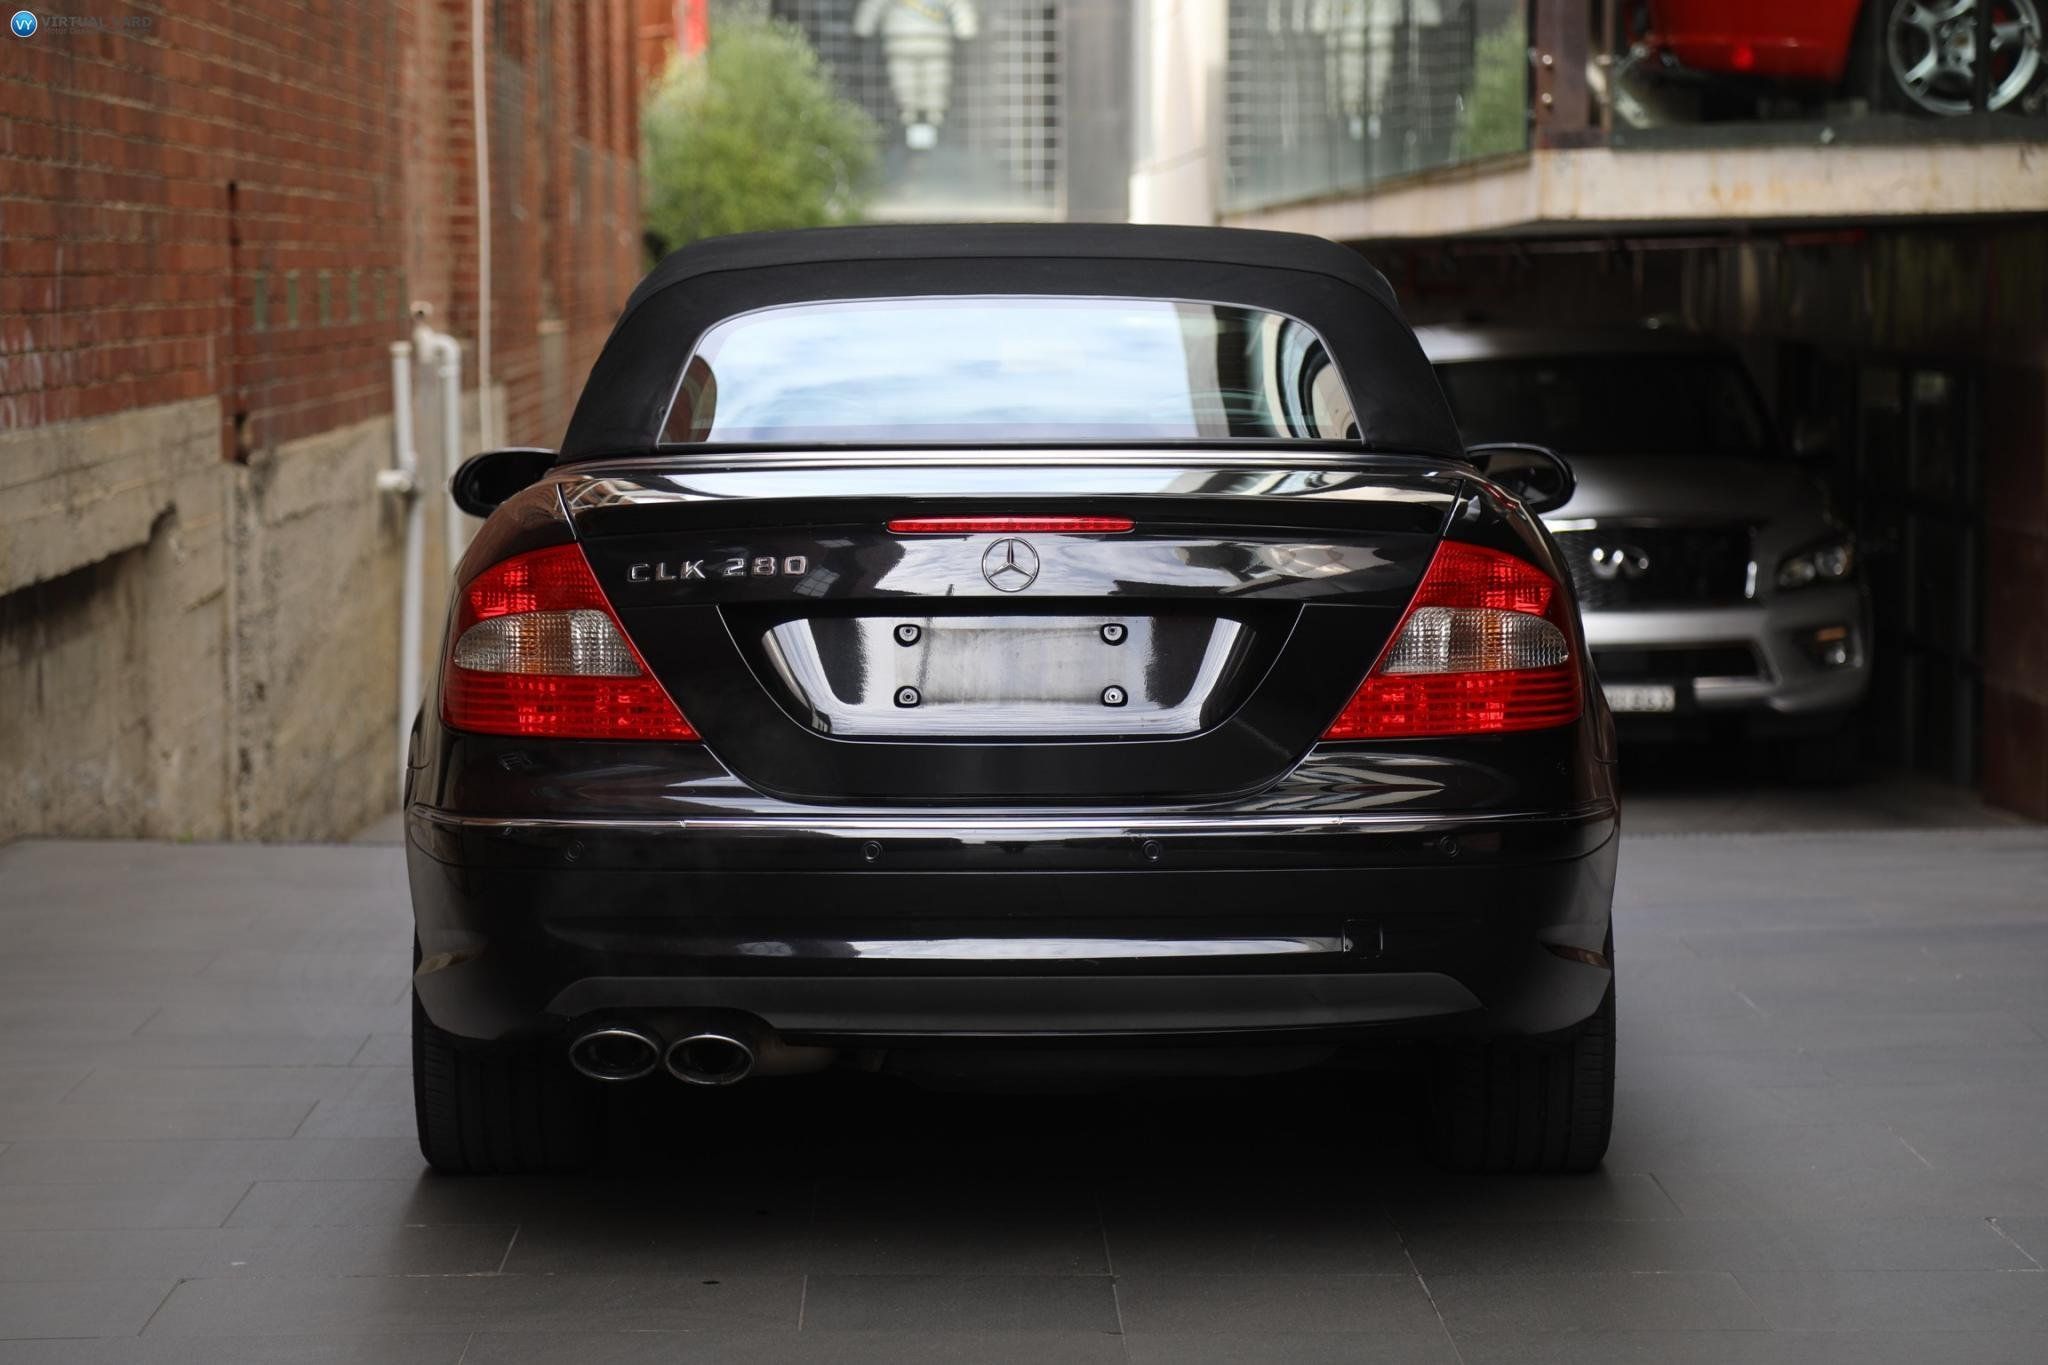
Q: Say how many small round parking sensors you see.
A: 4